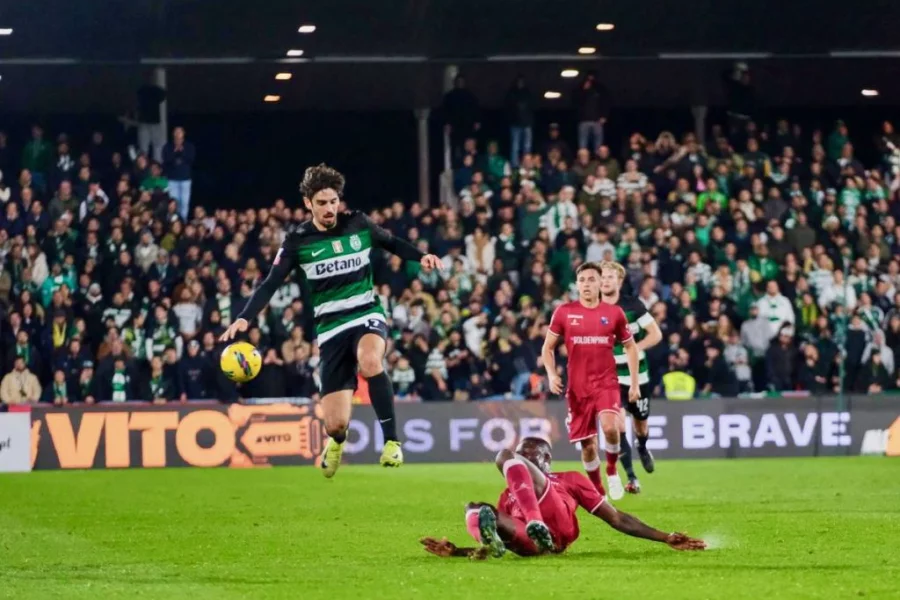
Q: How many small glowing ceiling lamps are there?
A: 10